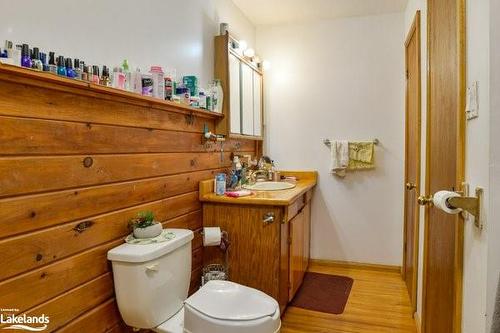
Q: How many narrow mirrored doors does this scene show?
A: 3